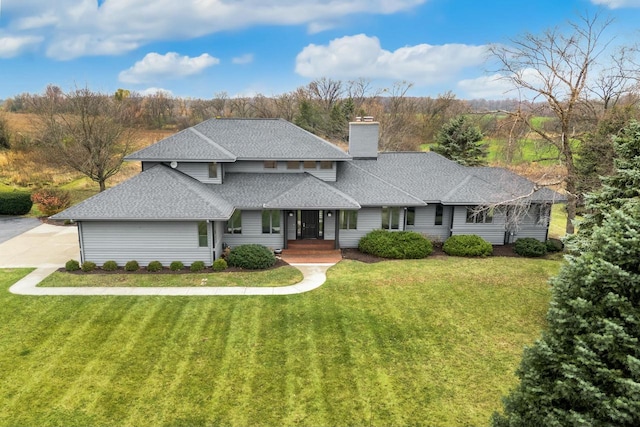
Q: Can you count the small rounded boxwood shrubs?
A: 8